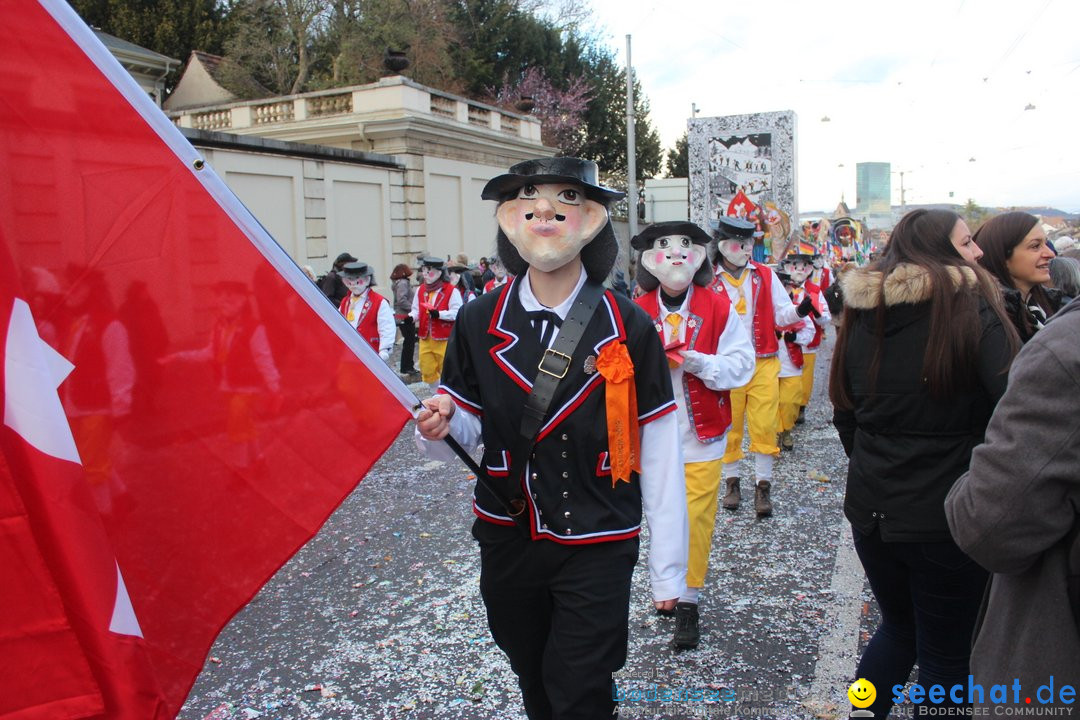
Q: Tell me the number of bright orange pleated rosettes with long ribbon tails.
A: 1